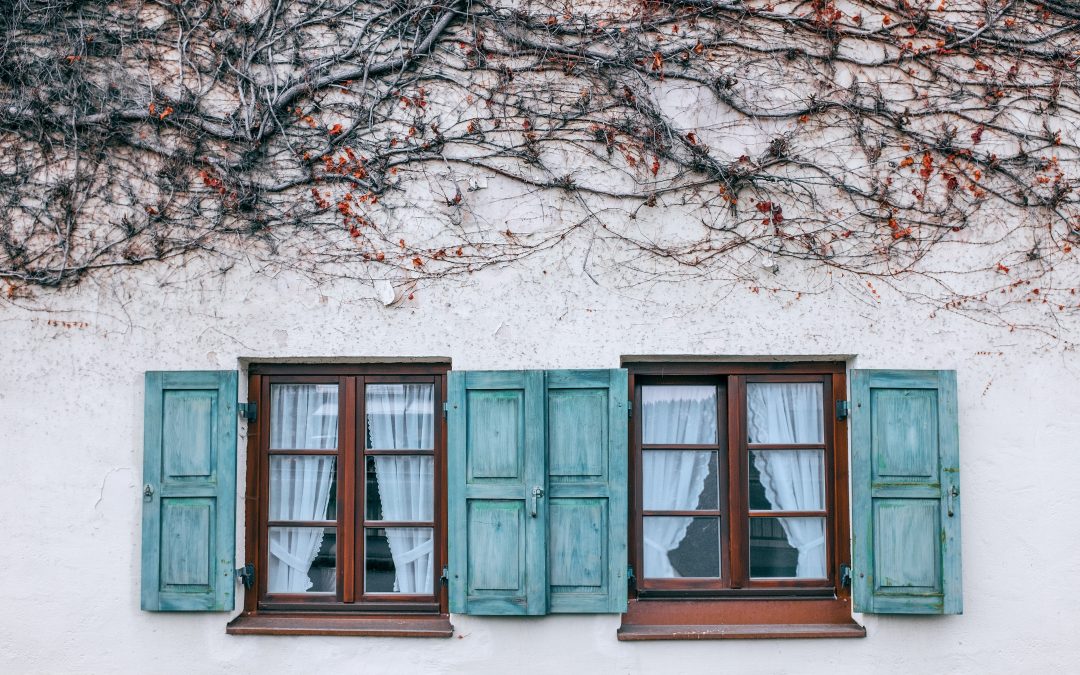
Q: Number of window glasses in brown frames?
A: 12